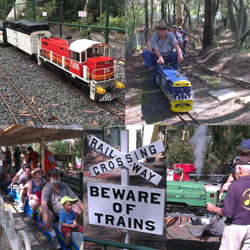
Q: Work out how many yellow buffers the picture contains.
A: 2